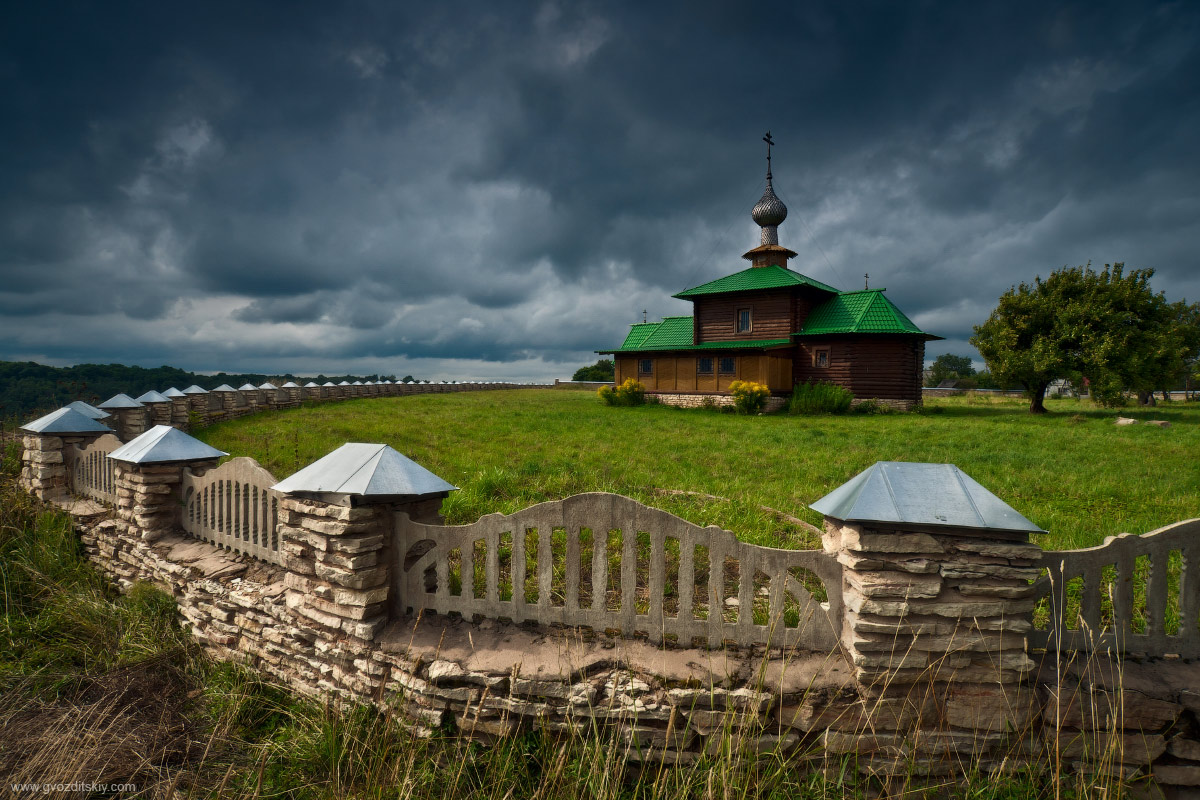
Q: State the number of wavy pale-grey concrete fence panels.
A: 4